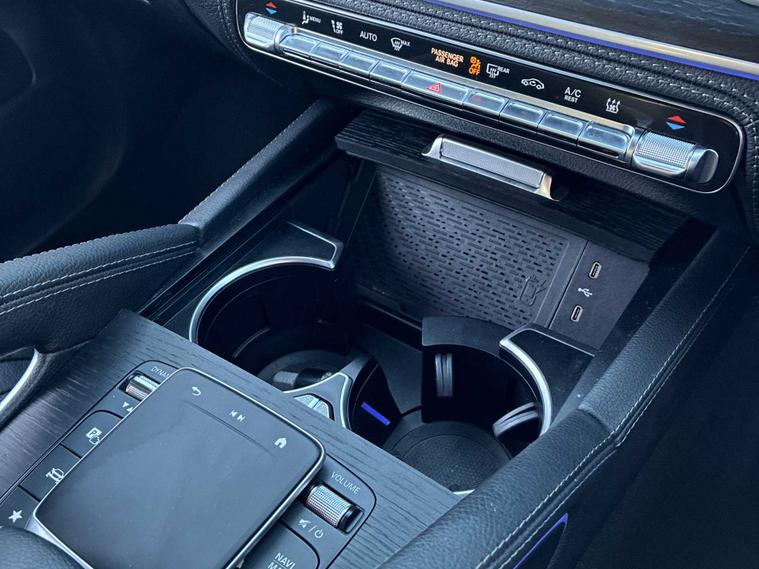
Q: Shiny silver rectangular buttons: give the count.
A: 9